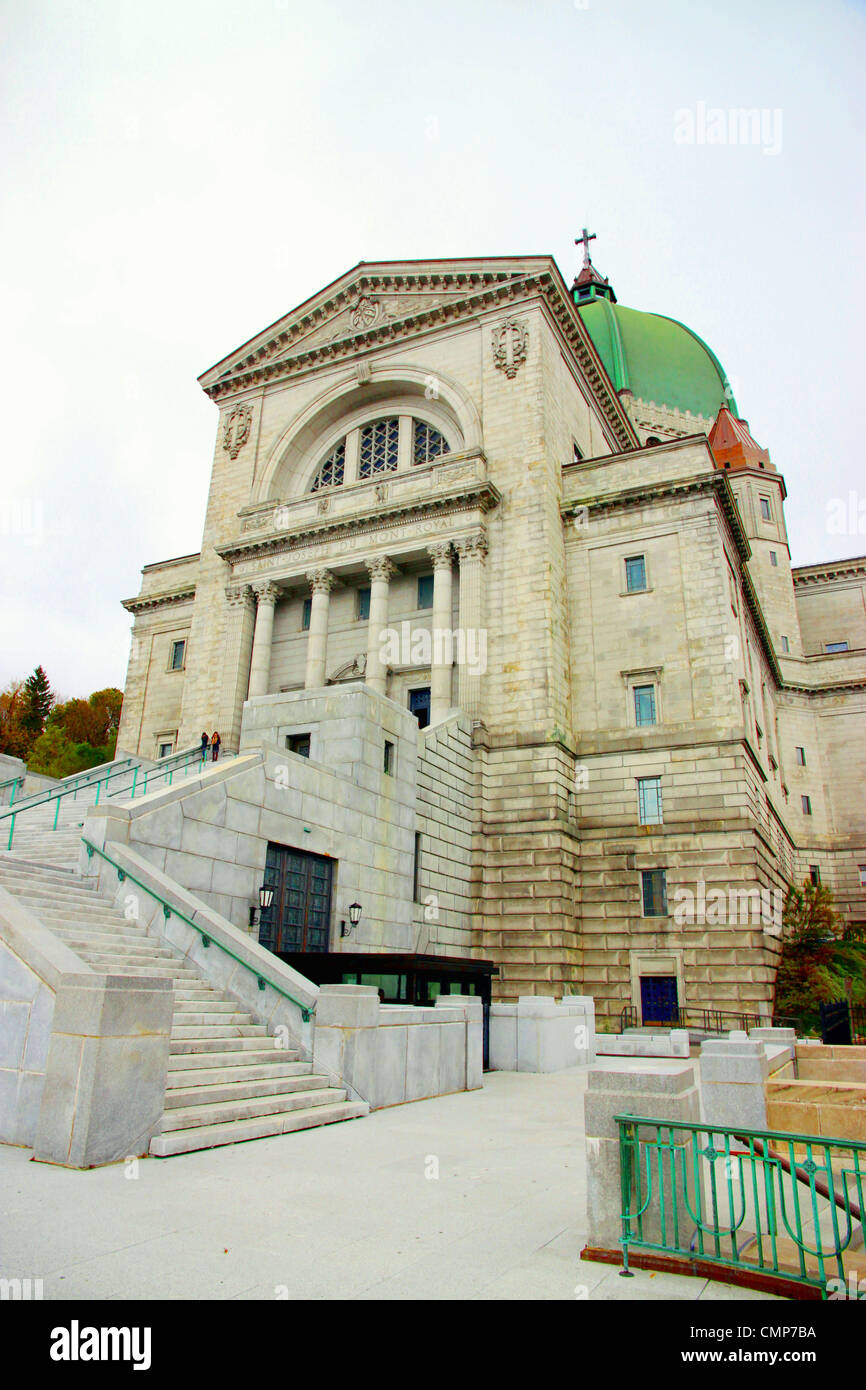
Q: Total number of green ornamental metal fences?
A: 1